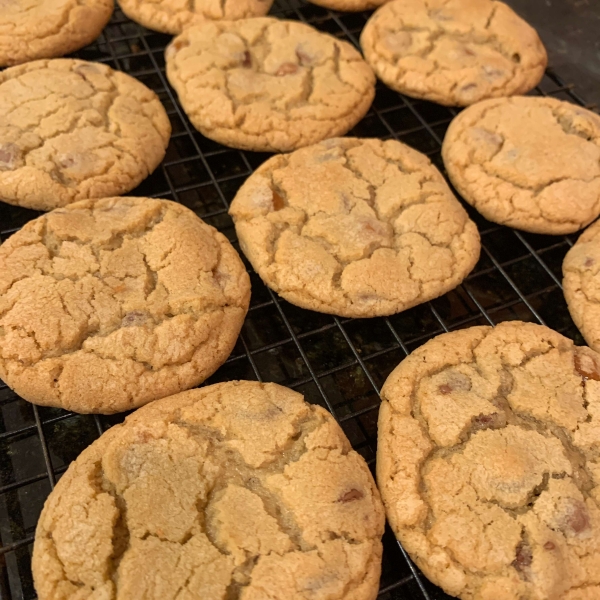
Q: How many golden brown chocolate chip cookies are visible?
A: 12